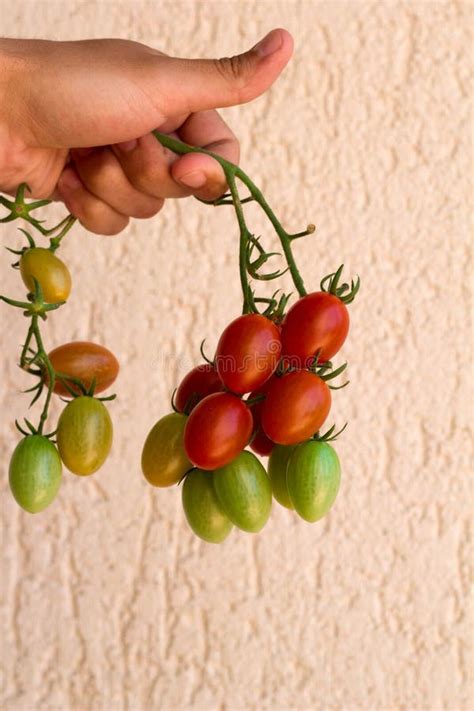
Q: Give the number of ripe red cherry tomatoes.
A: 6